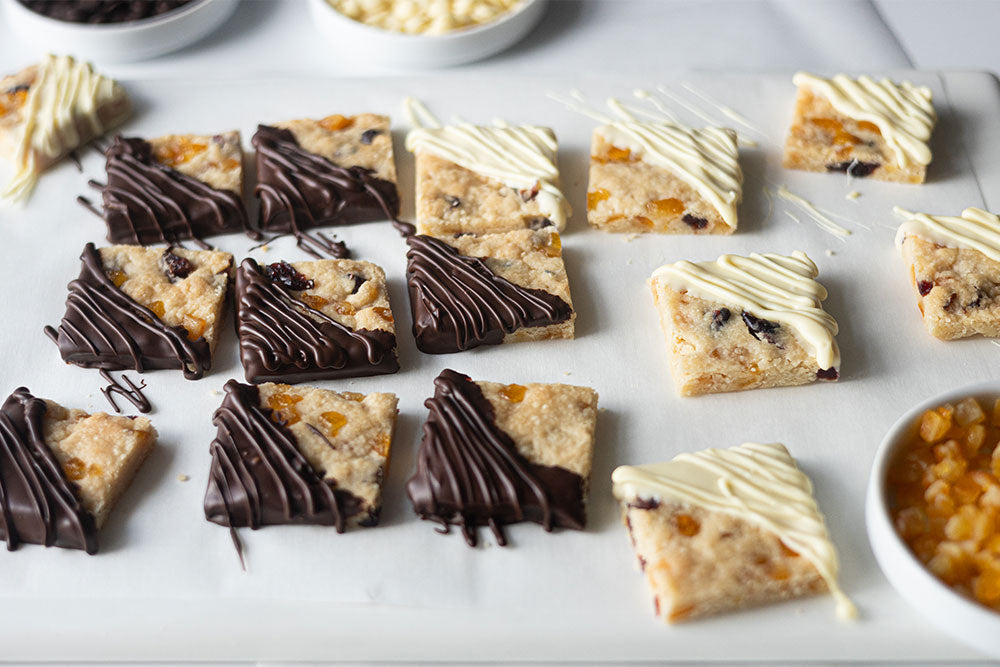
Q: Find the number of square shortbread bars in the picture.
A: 15